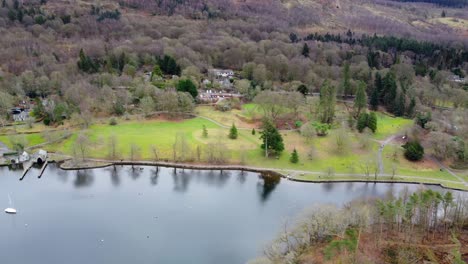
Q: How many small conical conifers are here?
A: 4